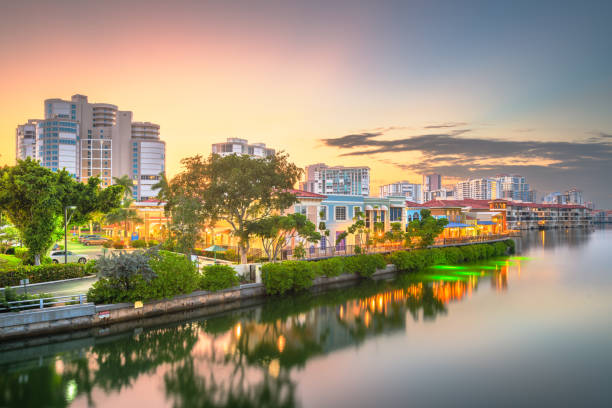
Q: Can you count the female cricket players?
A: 0